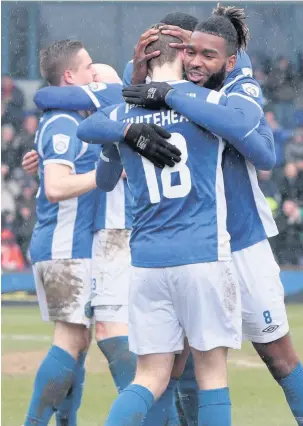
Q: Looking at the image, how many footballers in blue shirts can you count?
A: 5